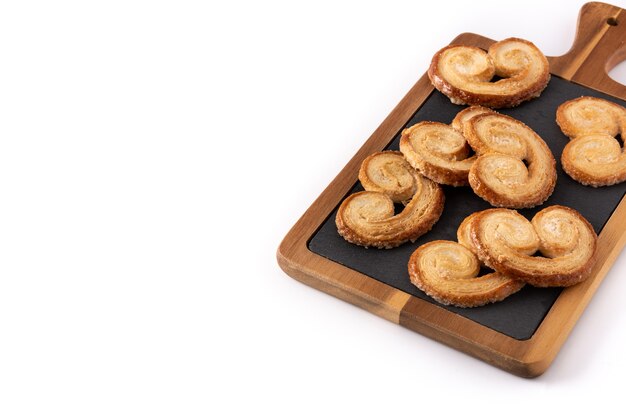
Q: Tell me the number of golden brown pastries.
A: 7